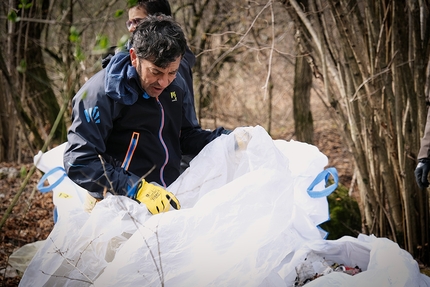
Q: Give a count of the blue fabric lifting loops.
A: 2